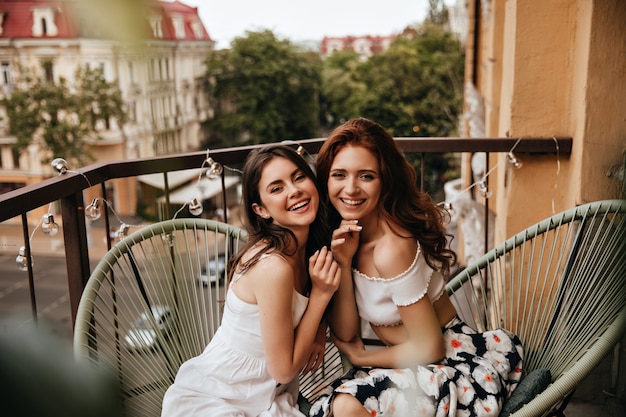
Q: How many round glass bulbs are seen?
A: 12